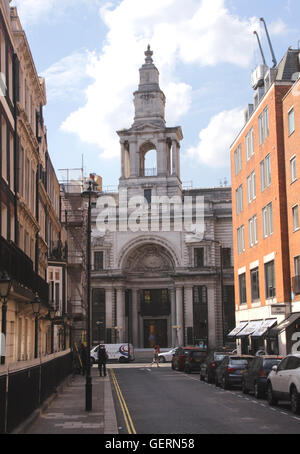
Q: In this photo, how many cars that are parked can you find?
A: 6